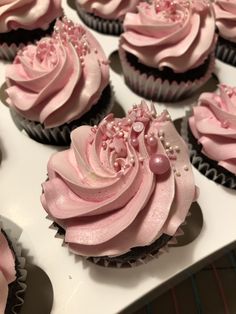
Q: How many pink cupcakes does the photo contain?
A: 8